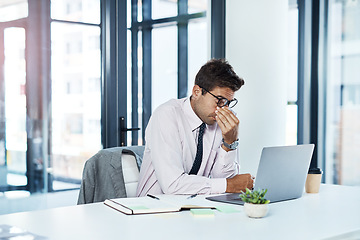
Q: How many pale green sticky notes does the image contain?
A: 3